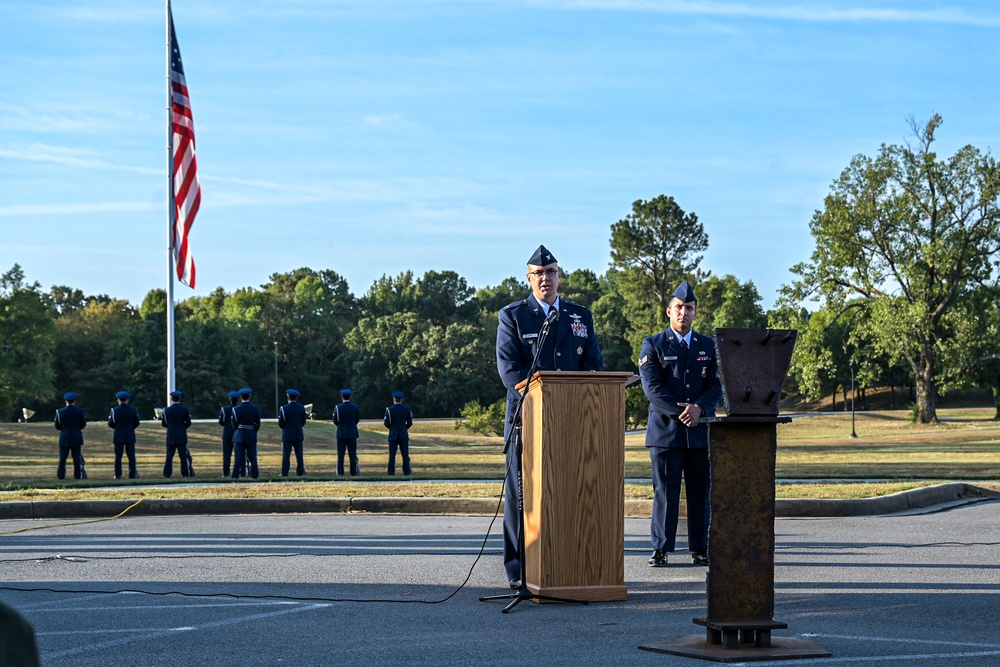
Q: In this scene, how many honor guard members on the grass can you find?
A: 8